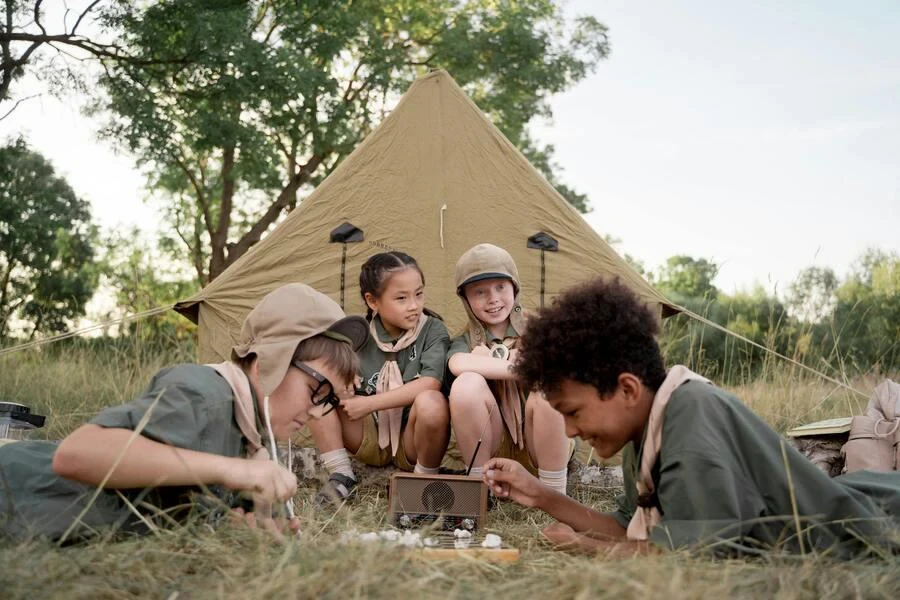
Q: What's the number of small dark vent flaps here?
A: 2